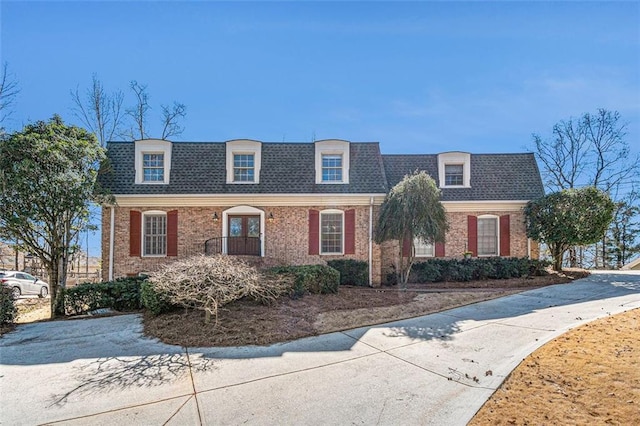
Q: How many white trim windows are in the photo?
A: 8